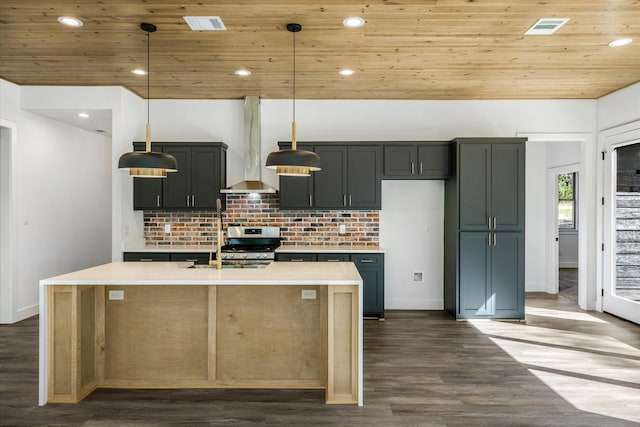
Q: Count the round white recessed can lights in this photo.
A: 7